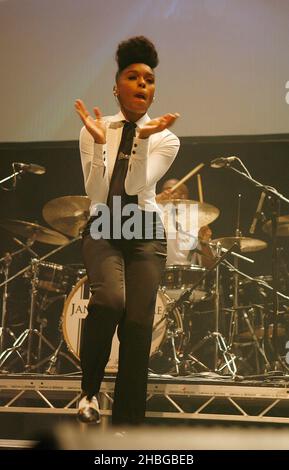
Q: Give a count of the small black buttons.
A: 4